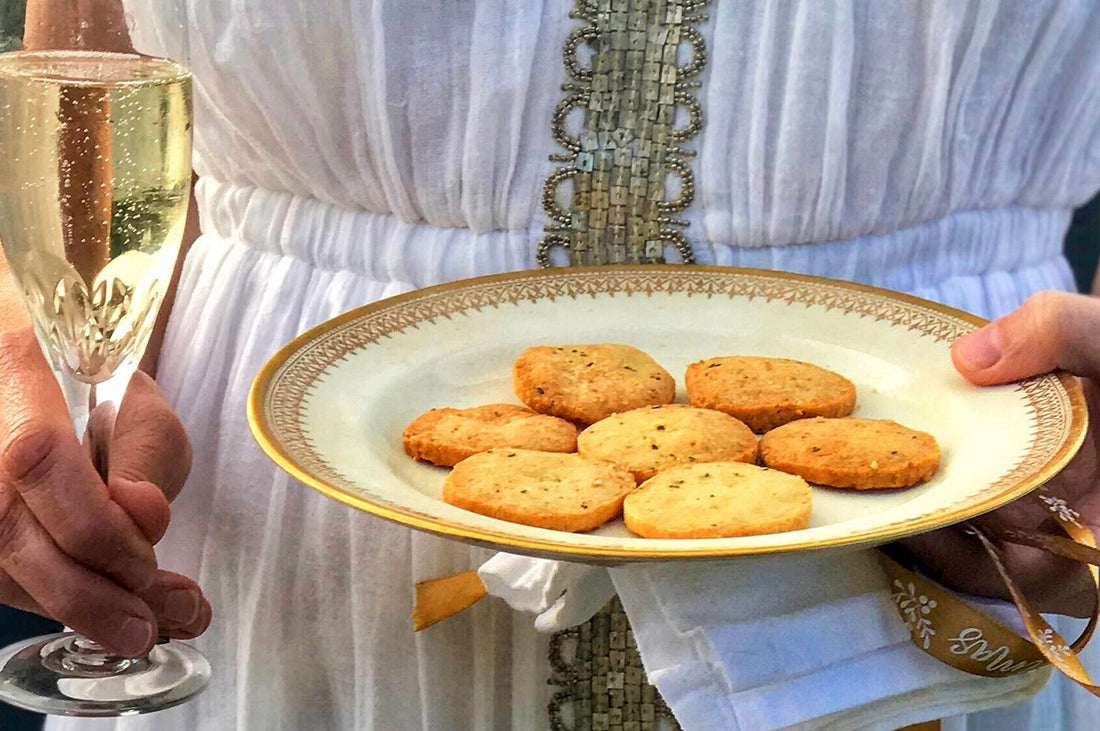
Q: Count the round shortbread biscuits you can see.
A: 7